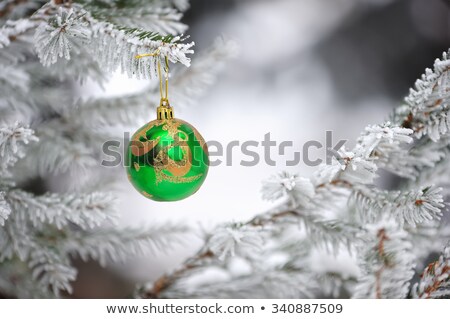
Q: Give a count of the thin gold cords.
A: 1